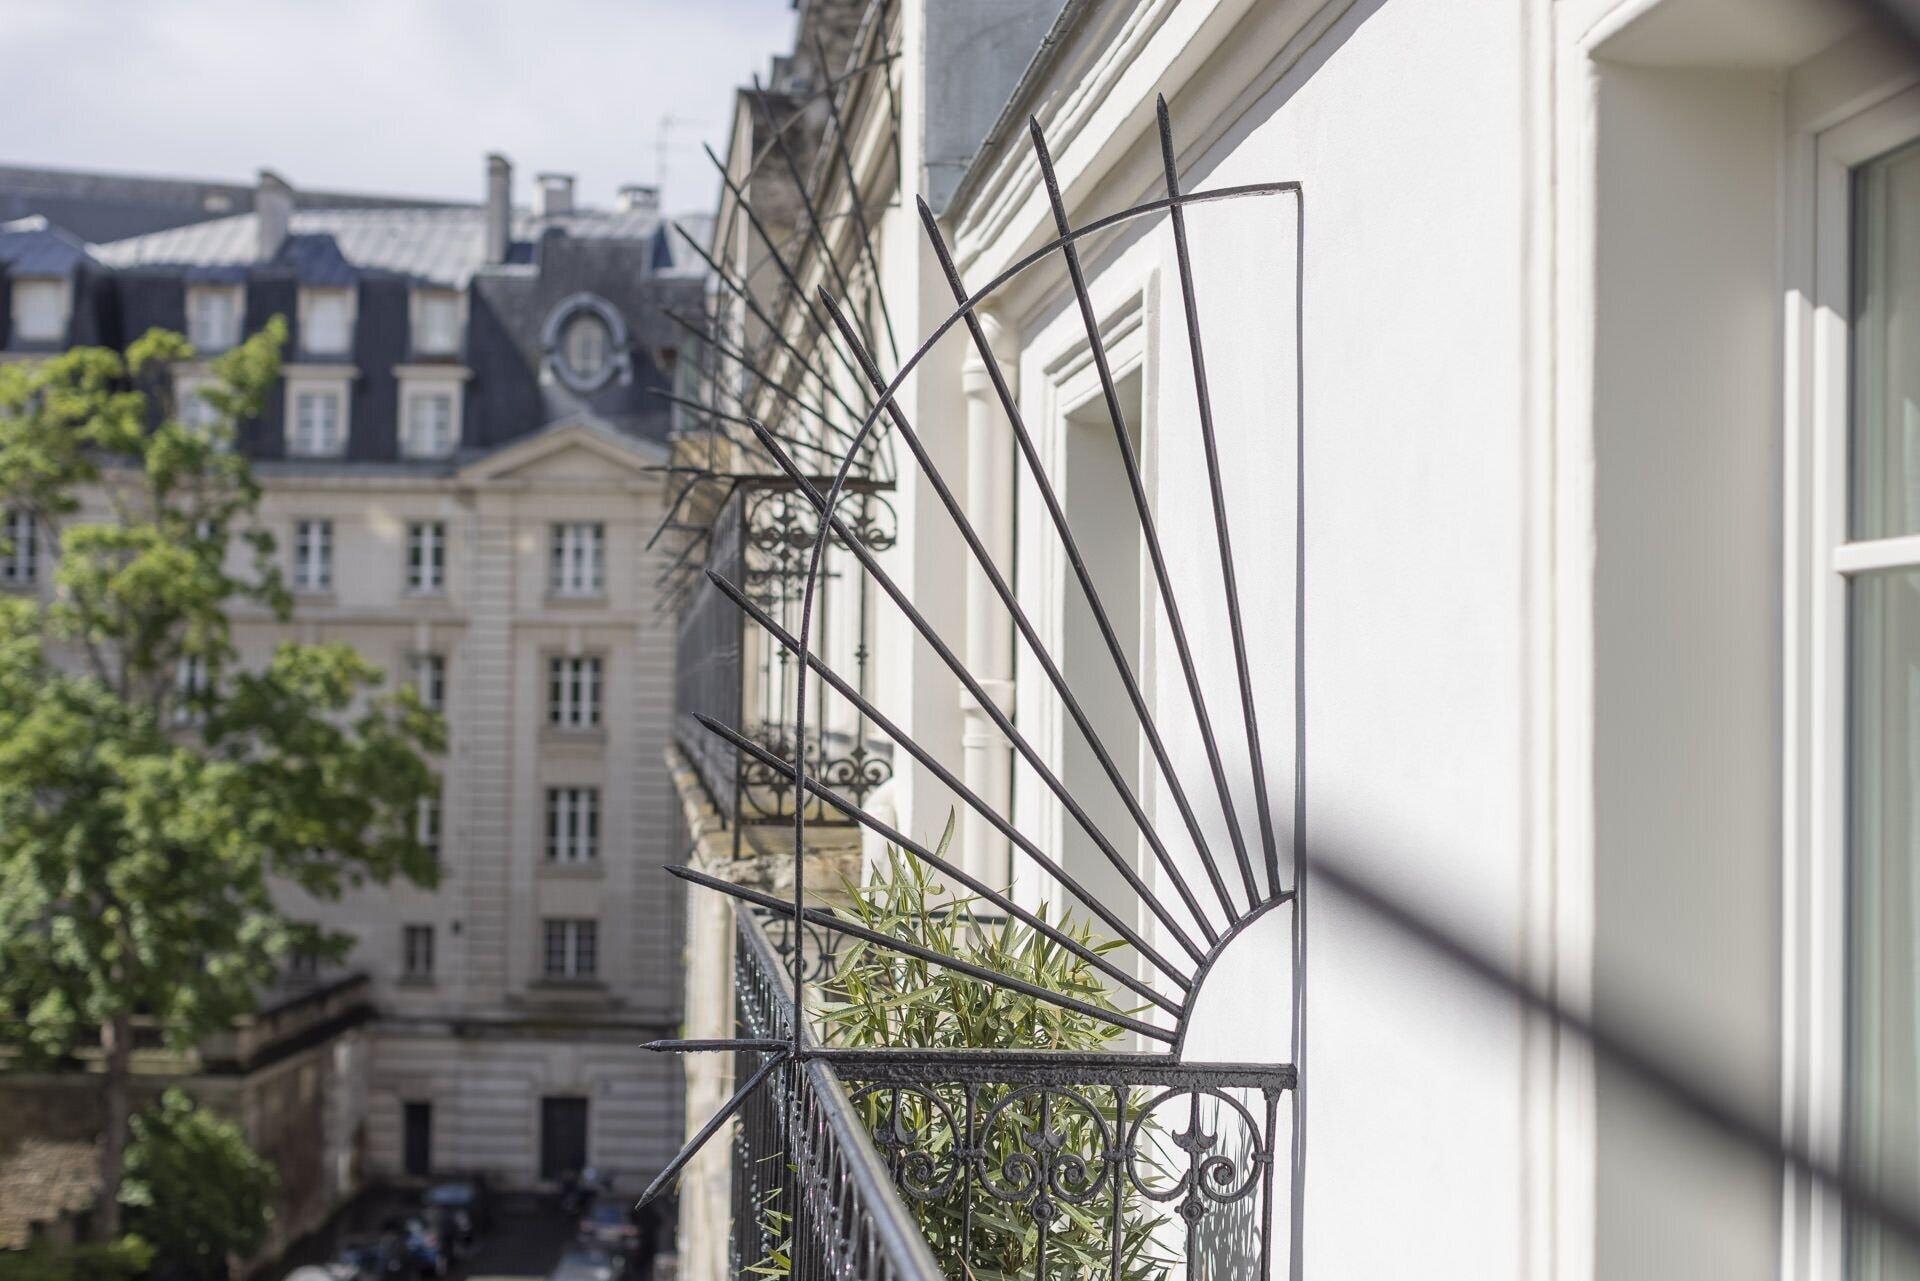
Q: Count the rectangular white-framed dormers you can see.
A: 7